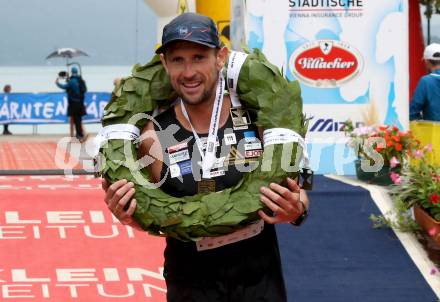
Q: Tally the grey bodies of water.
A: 1